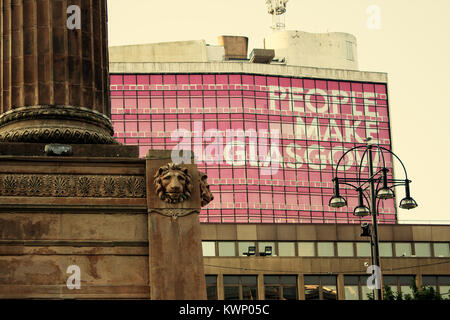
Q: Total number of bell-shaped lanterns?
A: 4